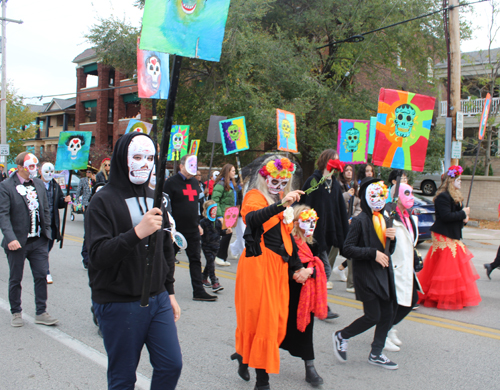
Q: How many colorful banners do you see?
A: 12